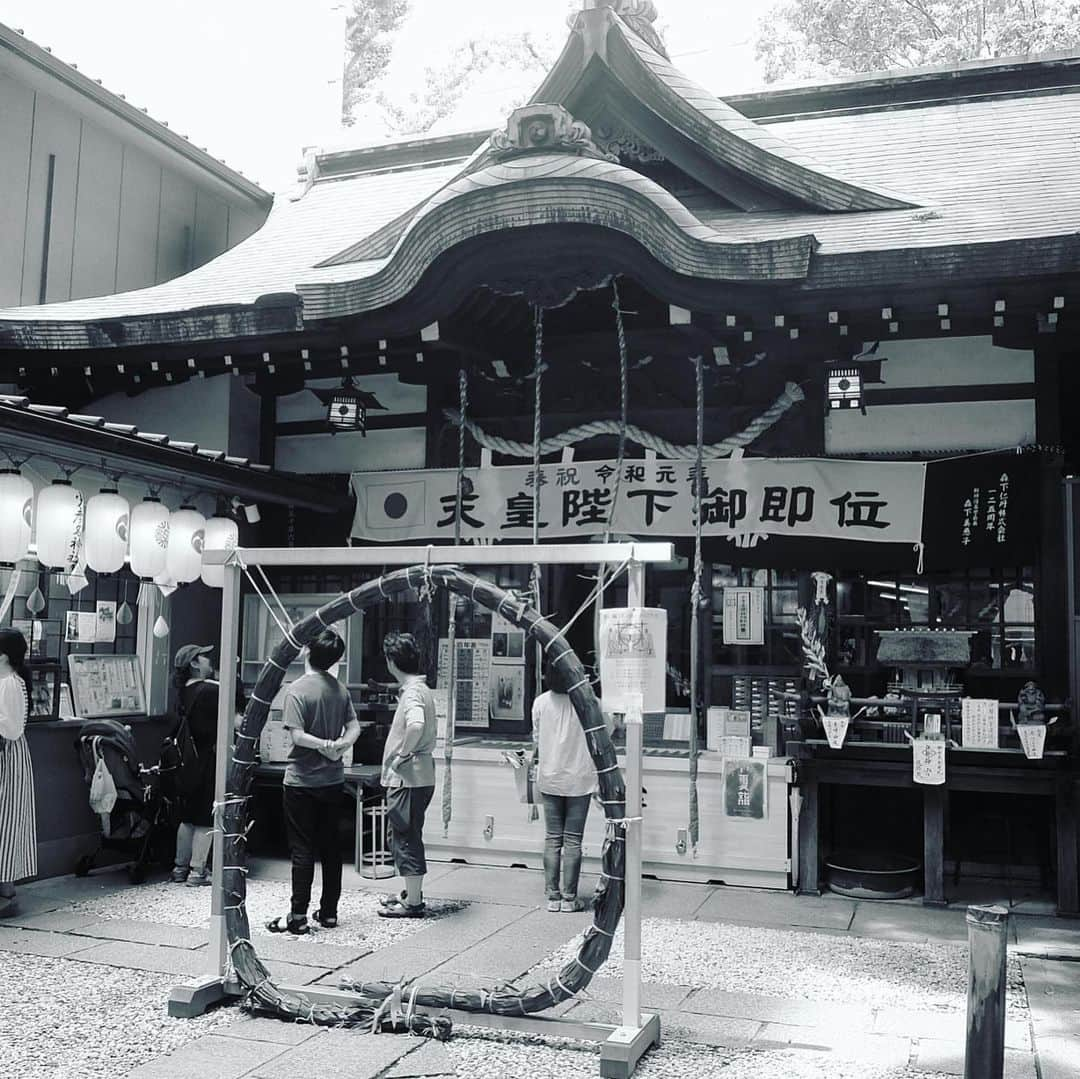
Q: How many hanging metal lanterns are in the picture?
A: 2